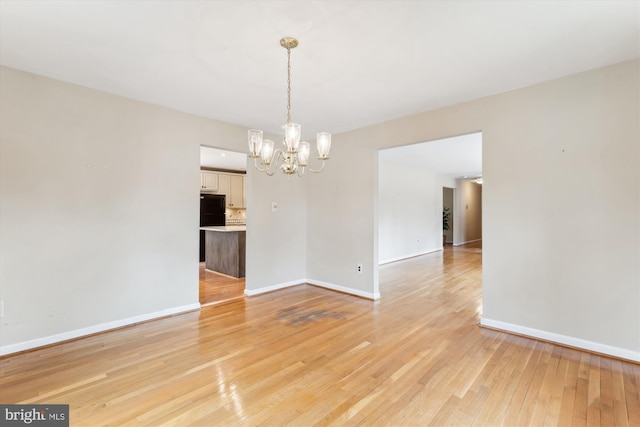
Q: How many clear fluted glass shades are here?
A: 5